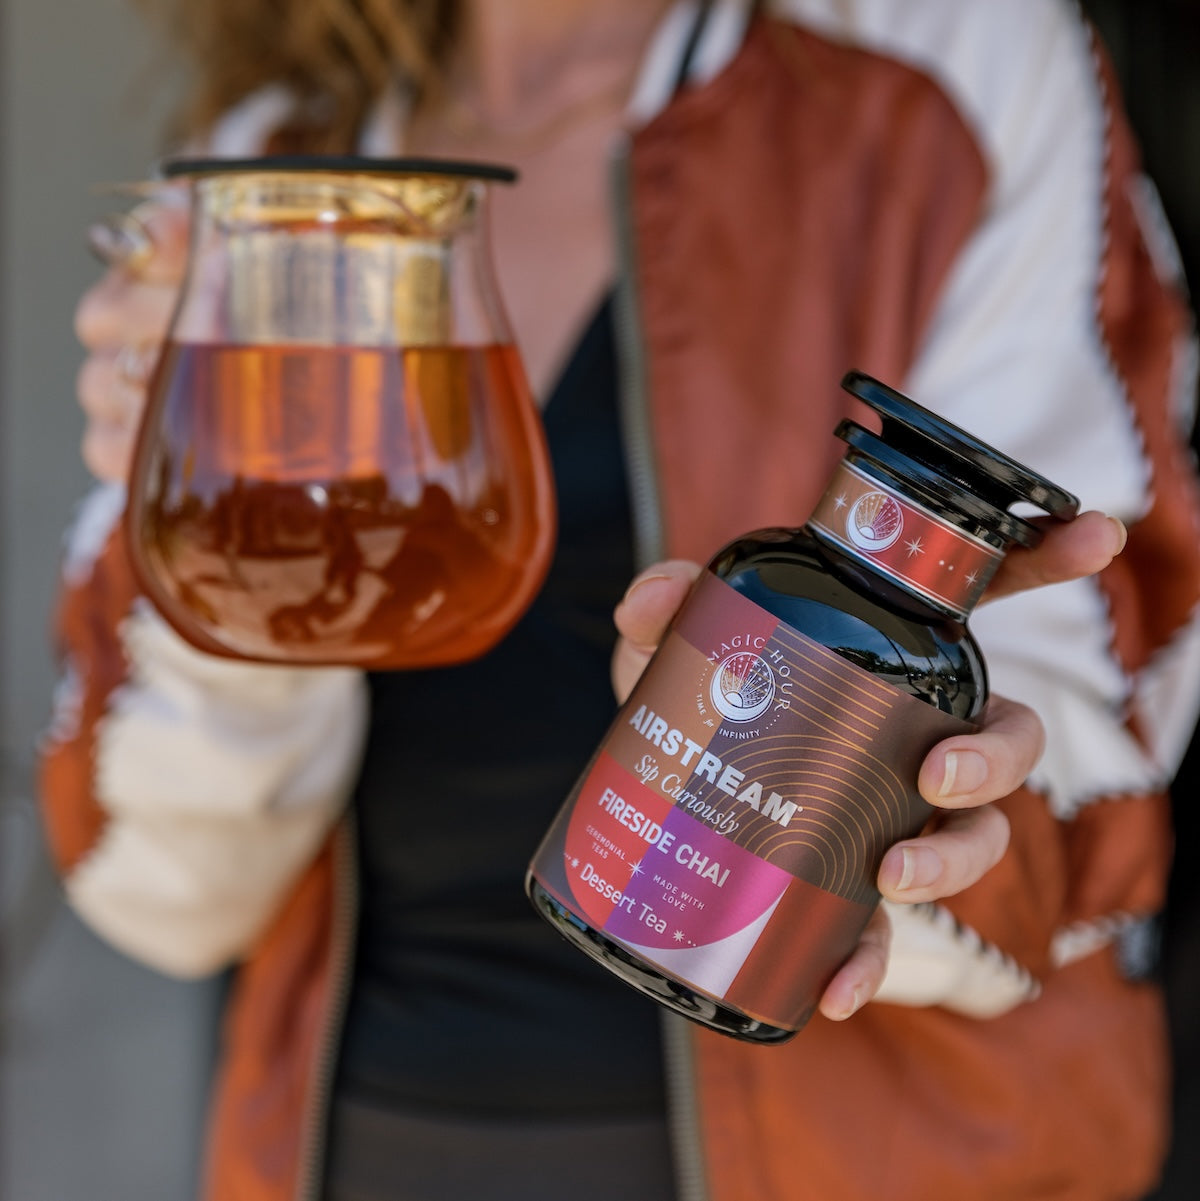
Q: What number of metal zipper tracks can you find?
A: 2